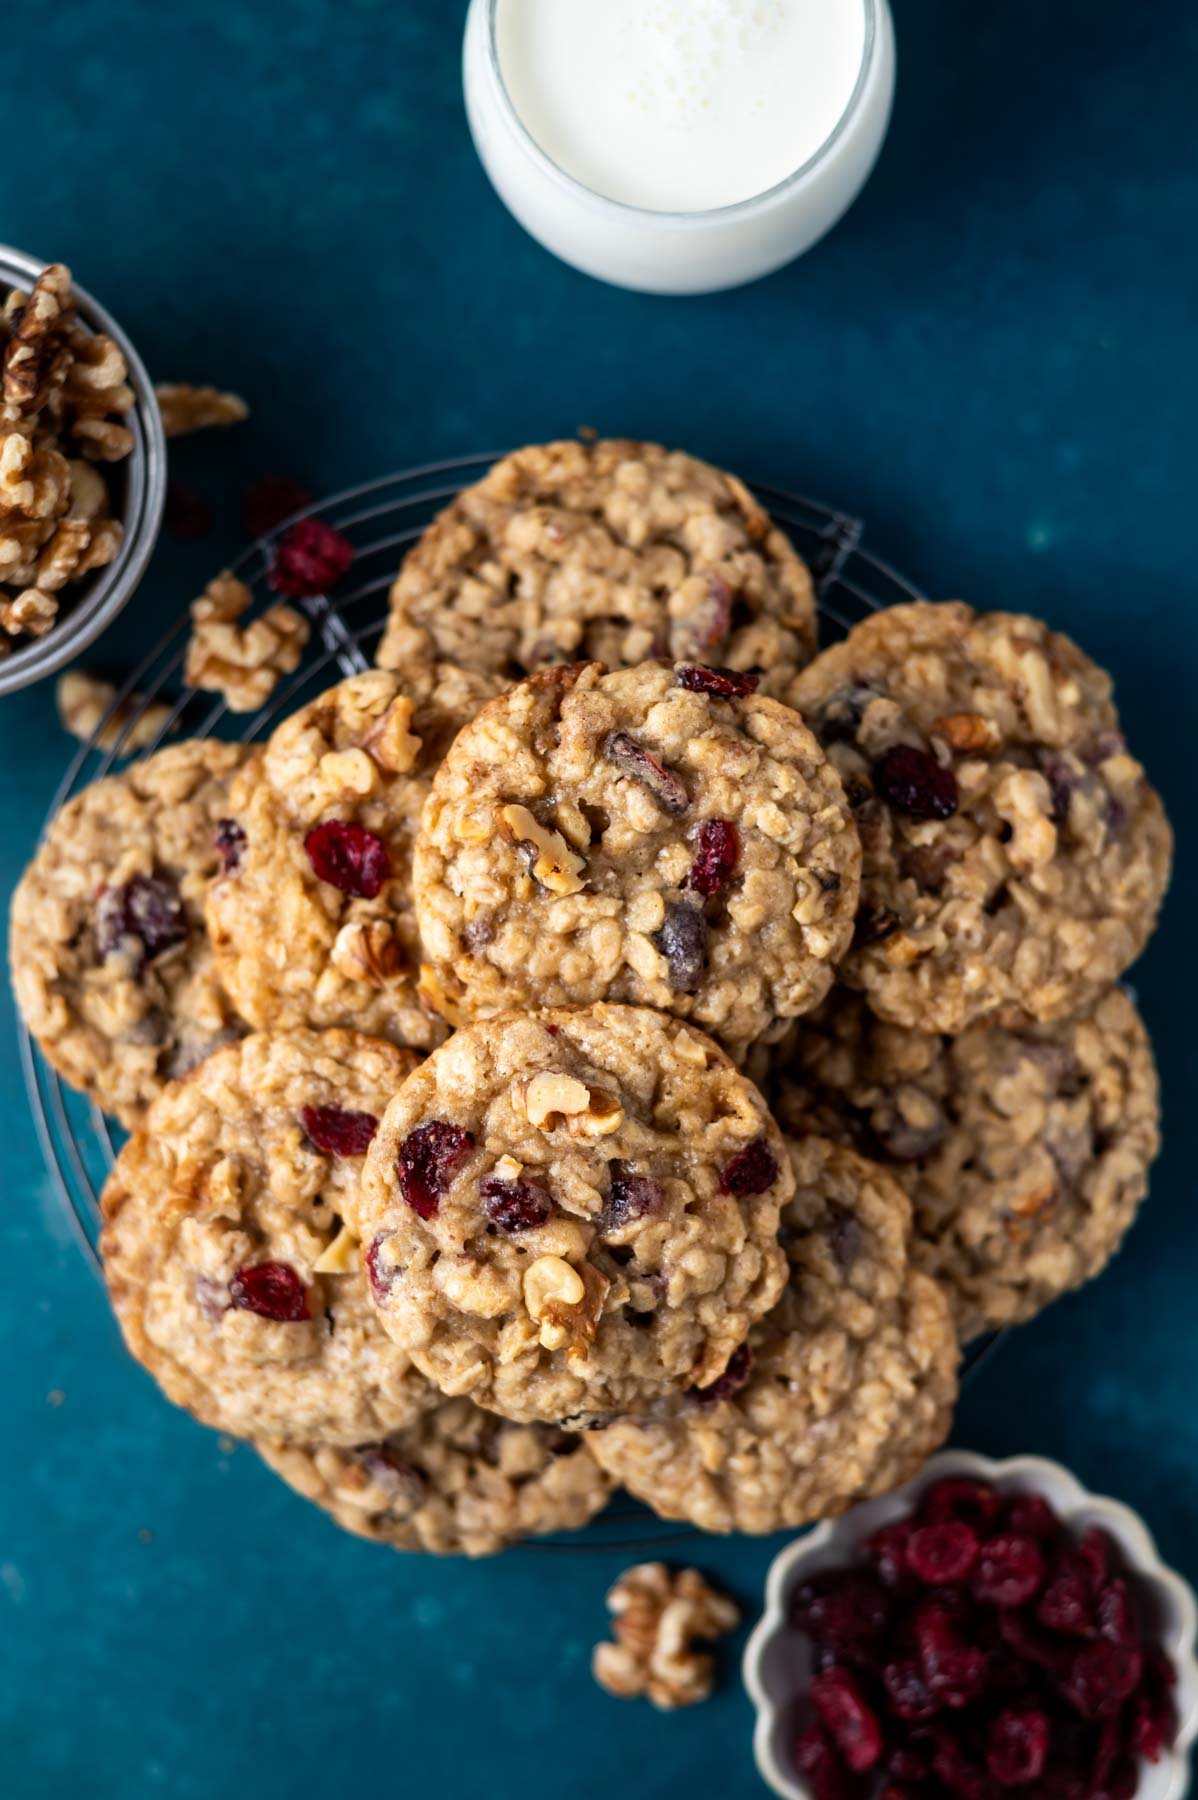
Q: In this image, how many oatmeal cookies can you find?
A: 10